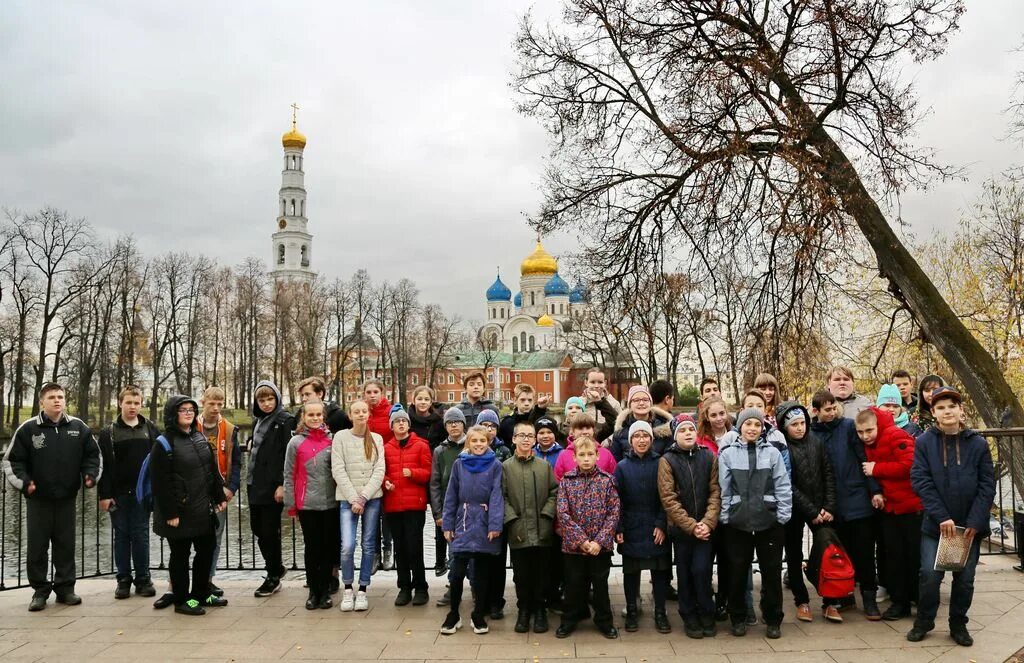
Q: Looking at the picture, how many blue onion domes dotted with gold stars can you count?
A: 4